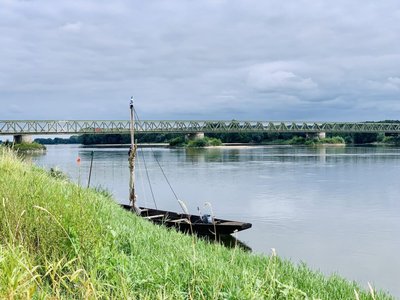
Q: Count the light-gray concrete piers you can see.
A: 3